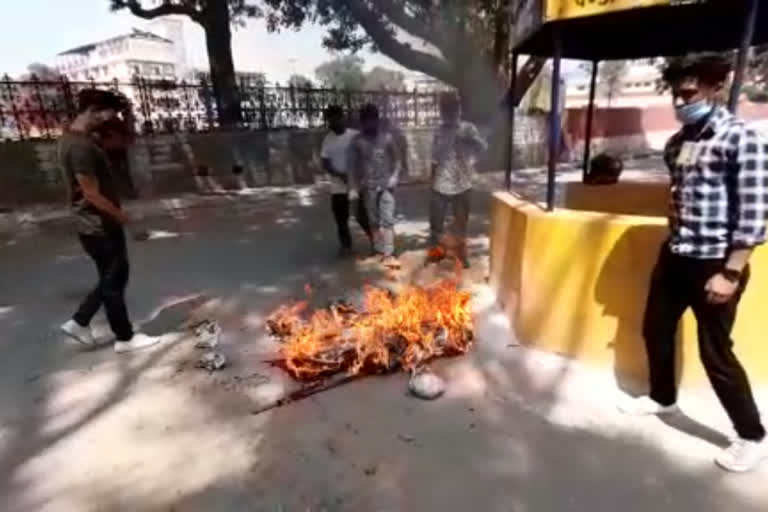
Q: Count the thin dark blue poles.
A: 4